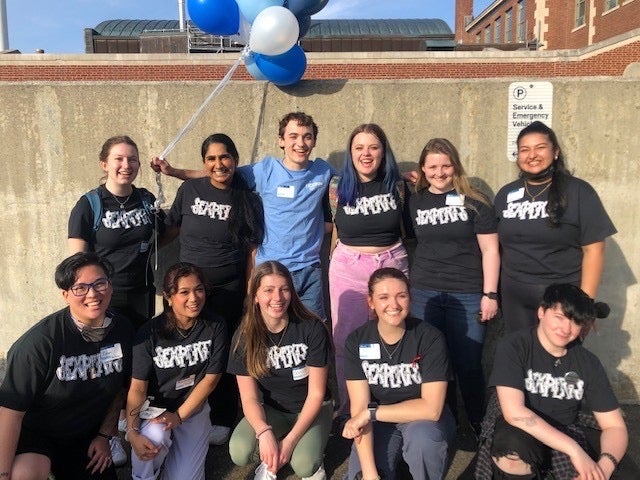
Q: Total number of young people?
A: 11